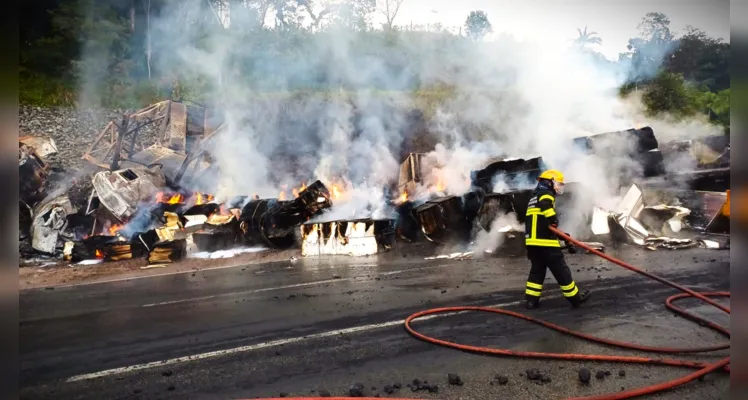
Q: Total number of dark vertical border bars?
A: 2